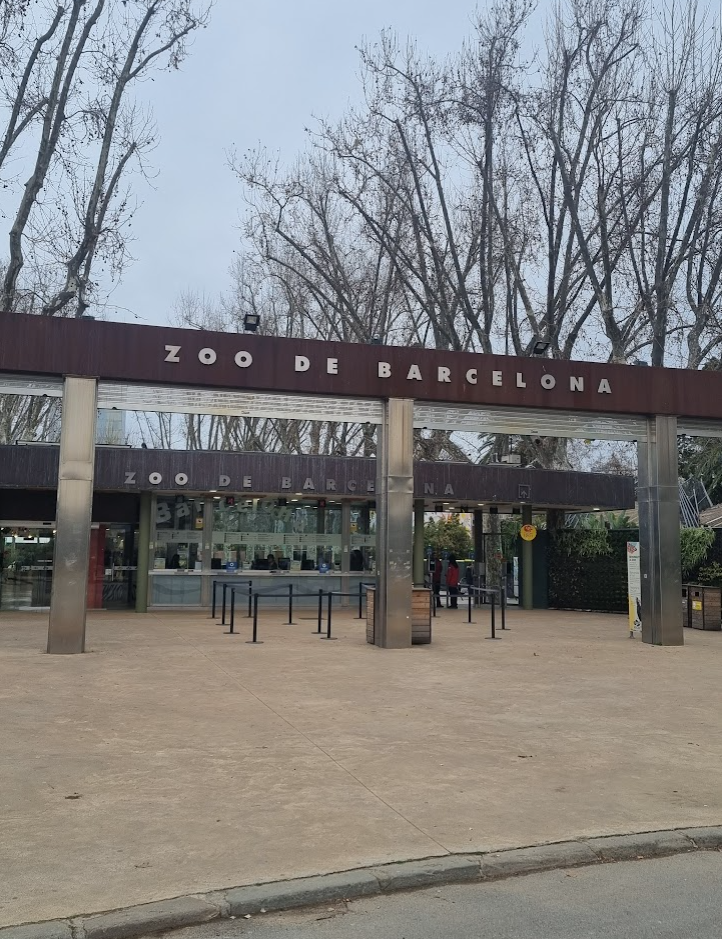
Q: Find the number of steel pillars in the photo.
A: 3